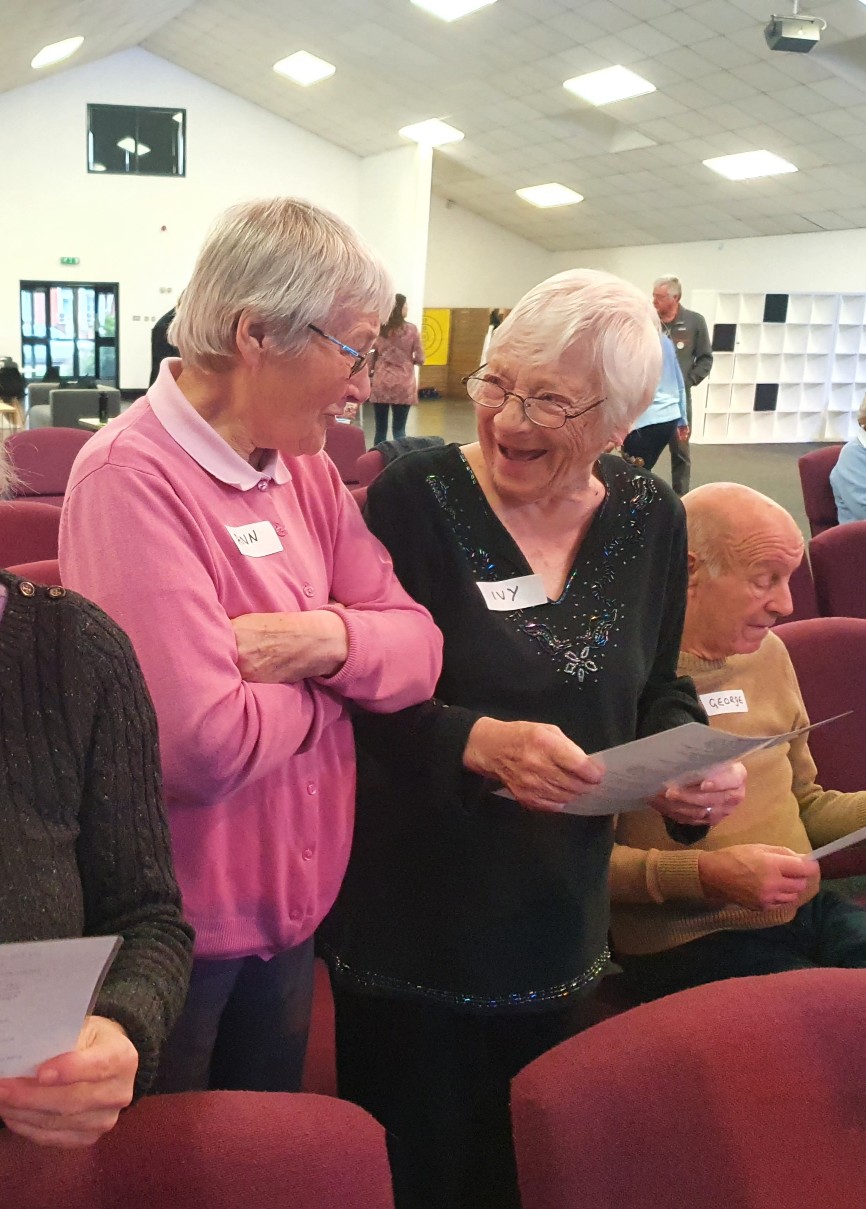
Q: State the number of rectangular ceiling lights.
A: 7